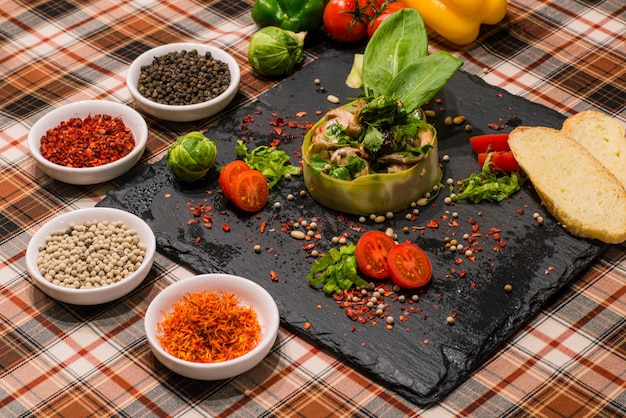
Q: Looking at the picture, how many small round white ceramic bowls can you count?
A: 4